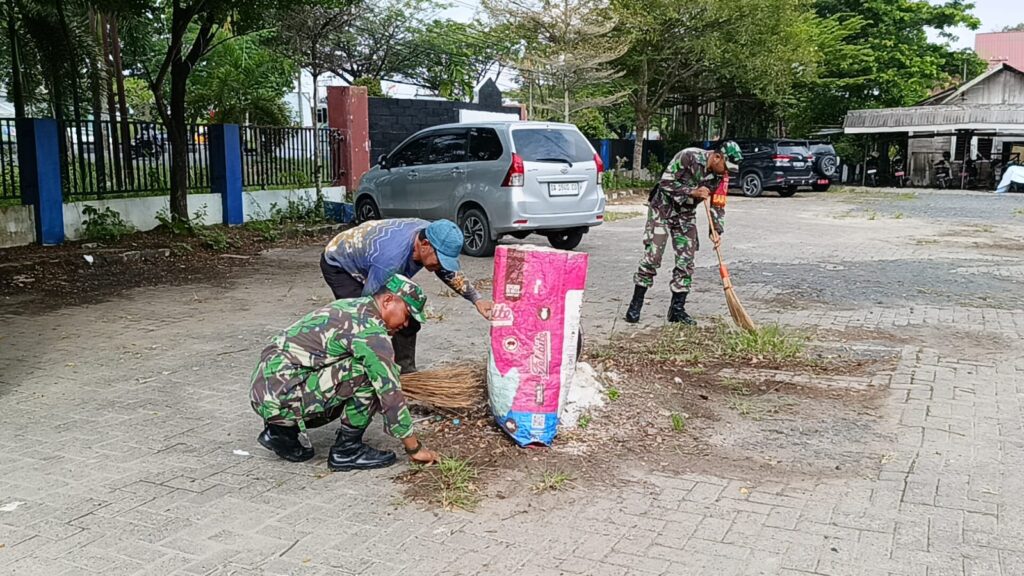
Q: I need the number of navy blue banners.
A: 0